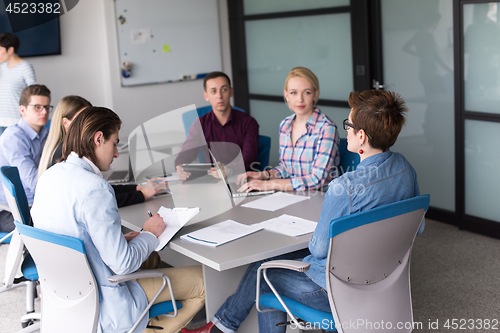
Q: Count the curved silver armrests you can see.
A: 2